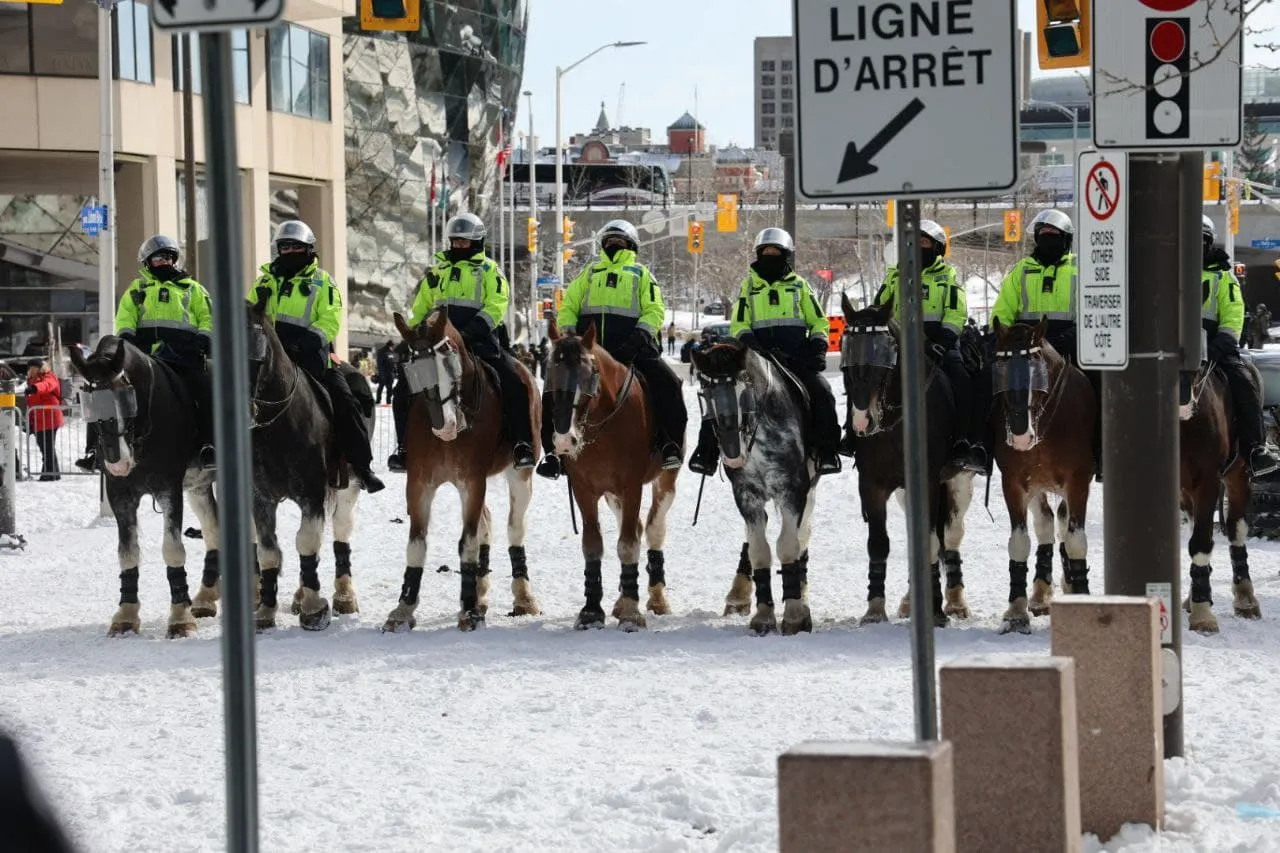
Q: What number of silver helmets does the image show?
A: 8